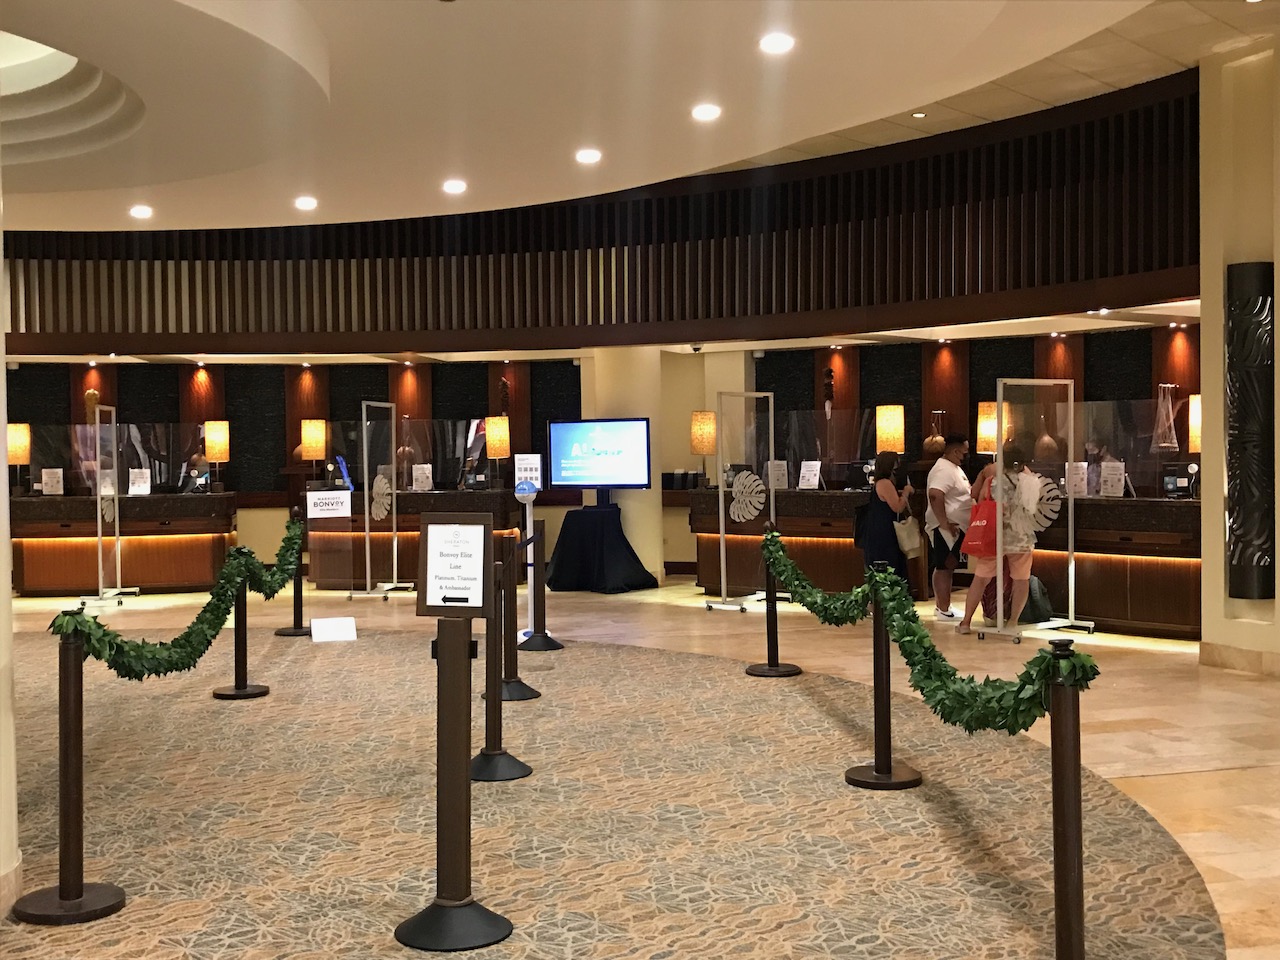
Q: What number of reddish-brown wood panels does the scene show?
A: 9